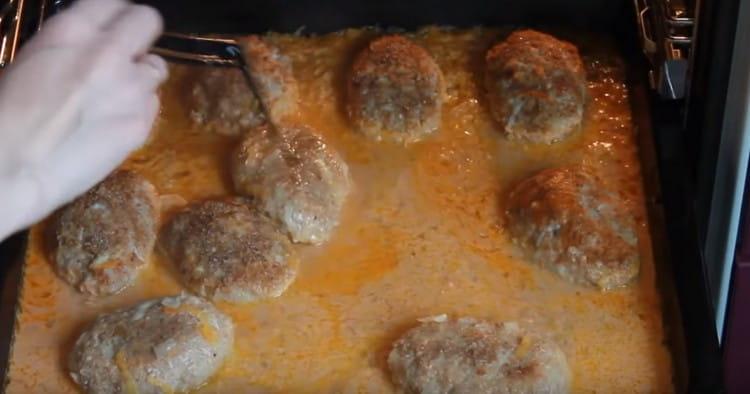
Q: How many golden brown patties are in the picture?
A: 9